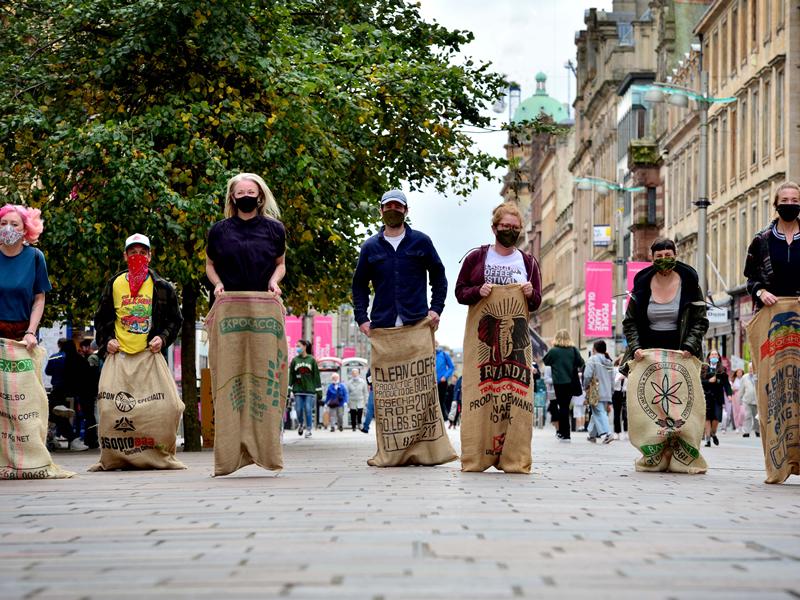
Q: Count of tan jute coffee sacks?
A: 7